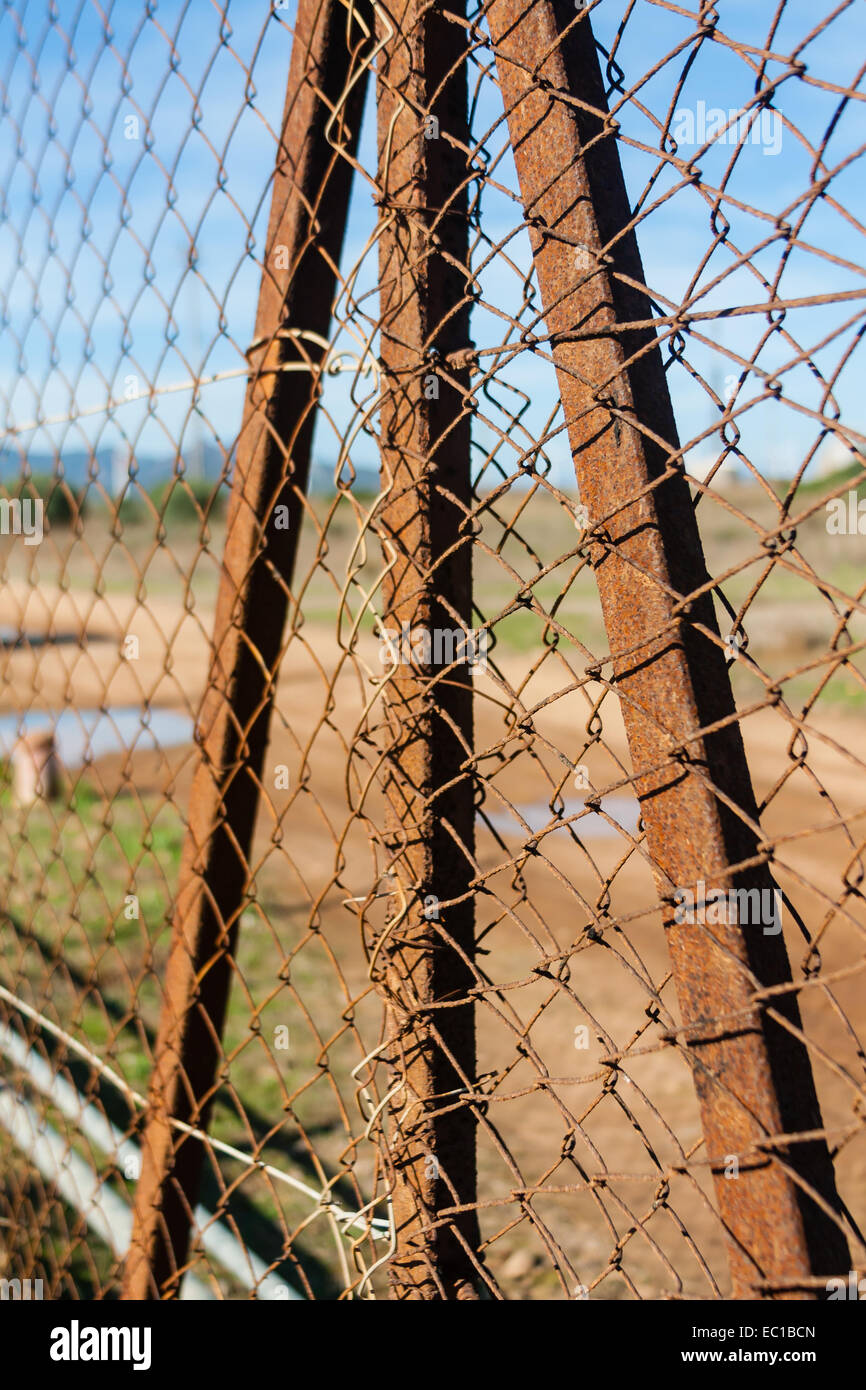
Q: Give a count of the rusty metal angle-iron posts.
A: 3